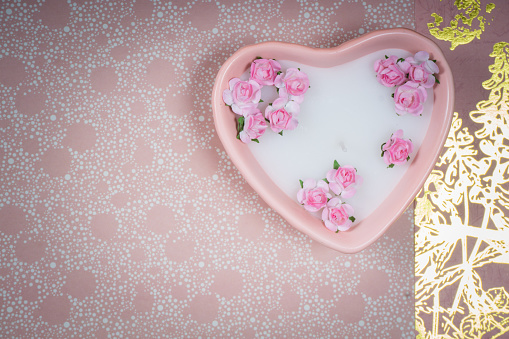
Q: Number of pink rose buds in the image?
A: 12